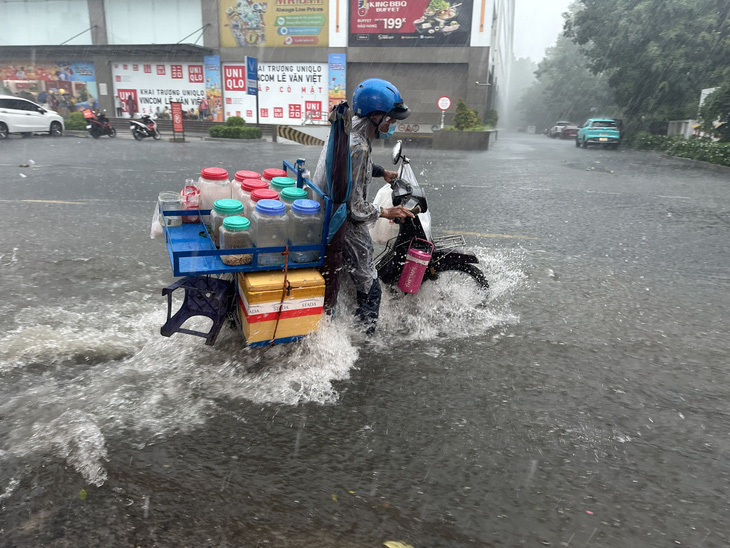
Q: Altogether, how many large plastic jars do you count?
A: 11